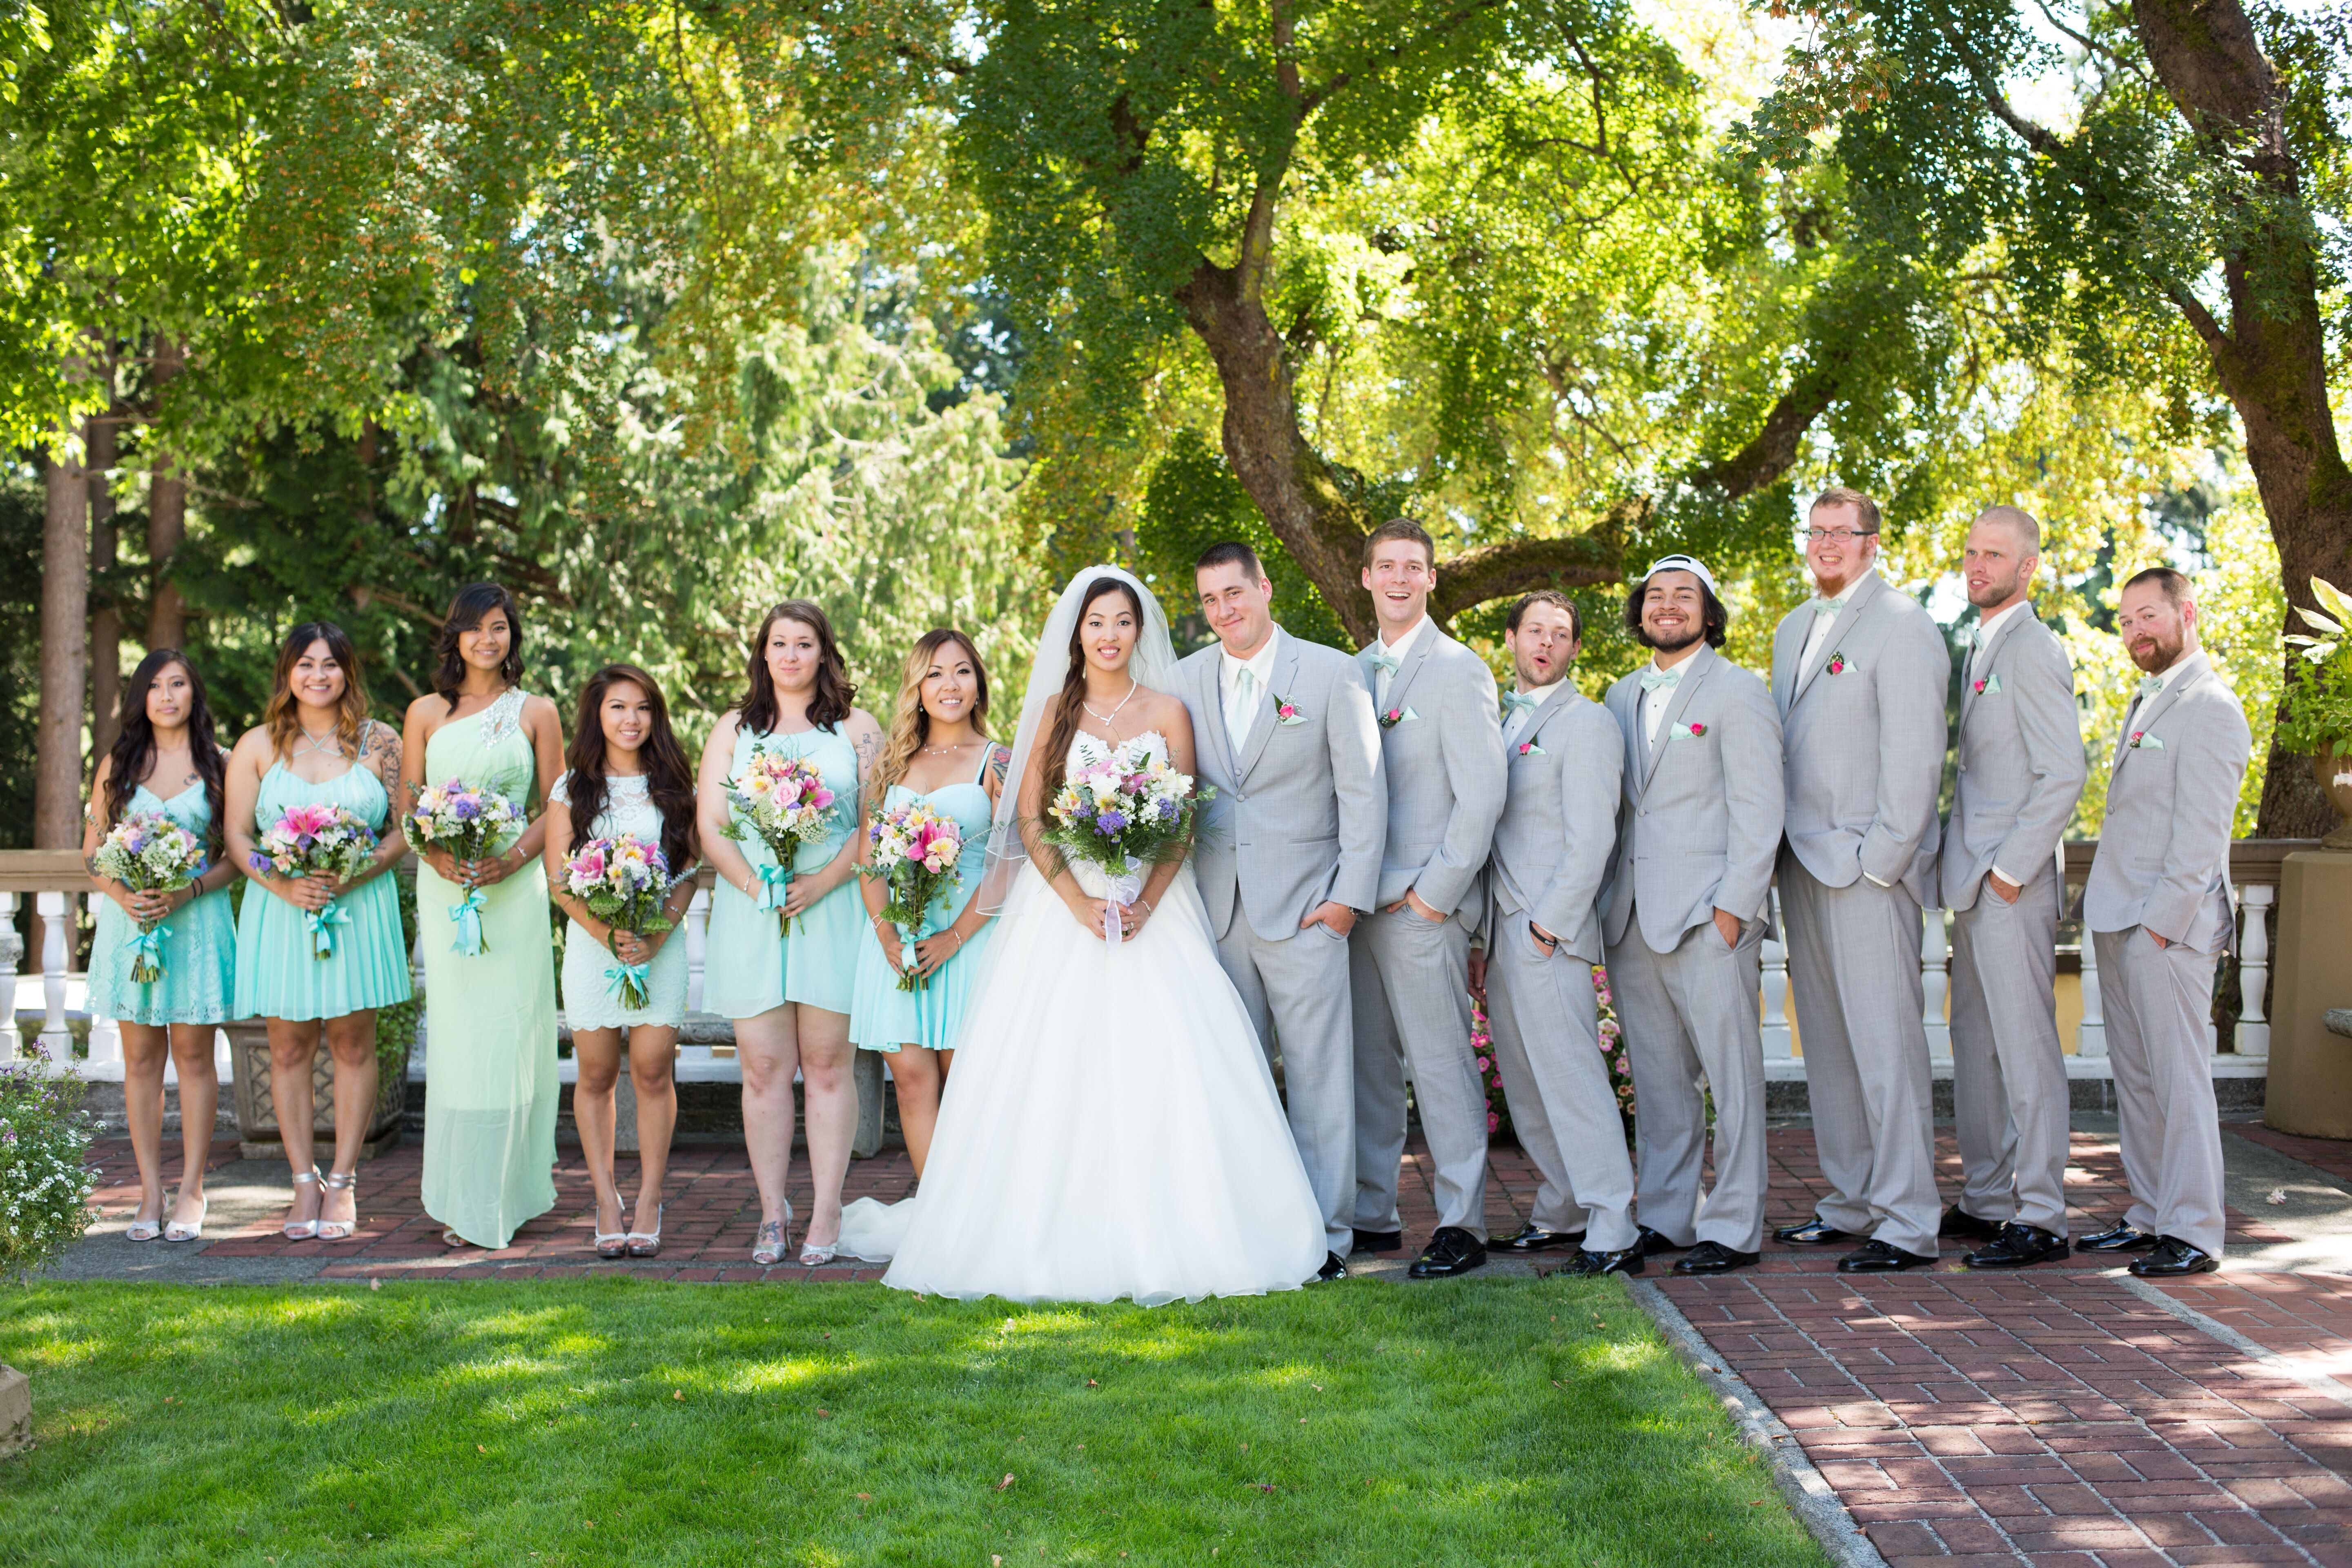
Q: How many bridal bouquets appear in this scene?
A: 7